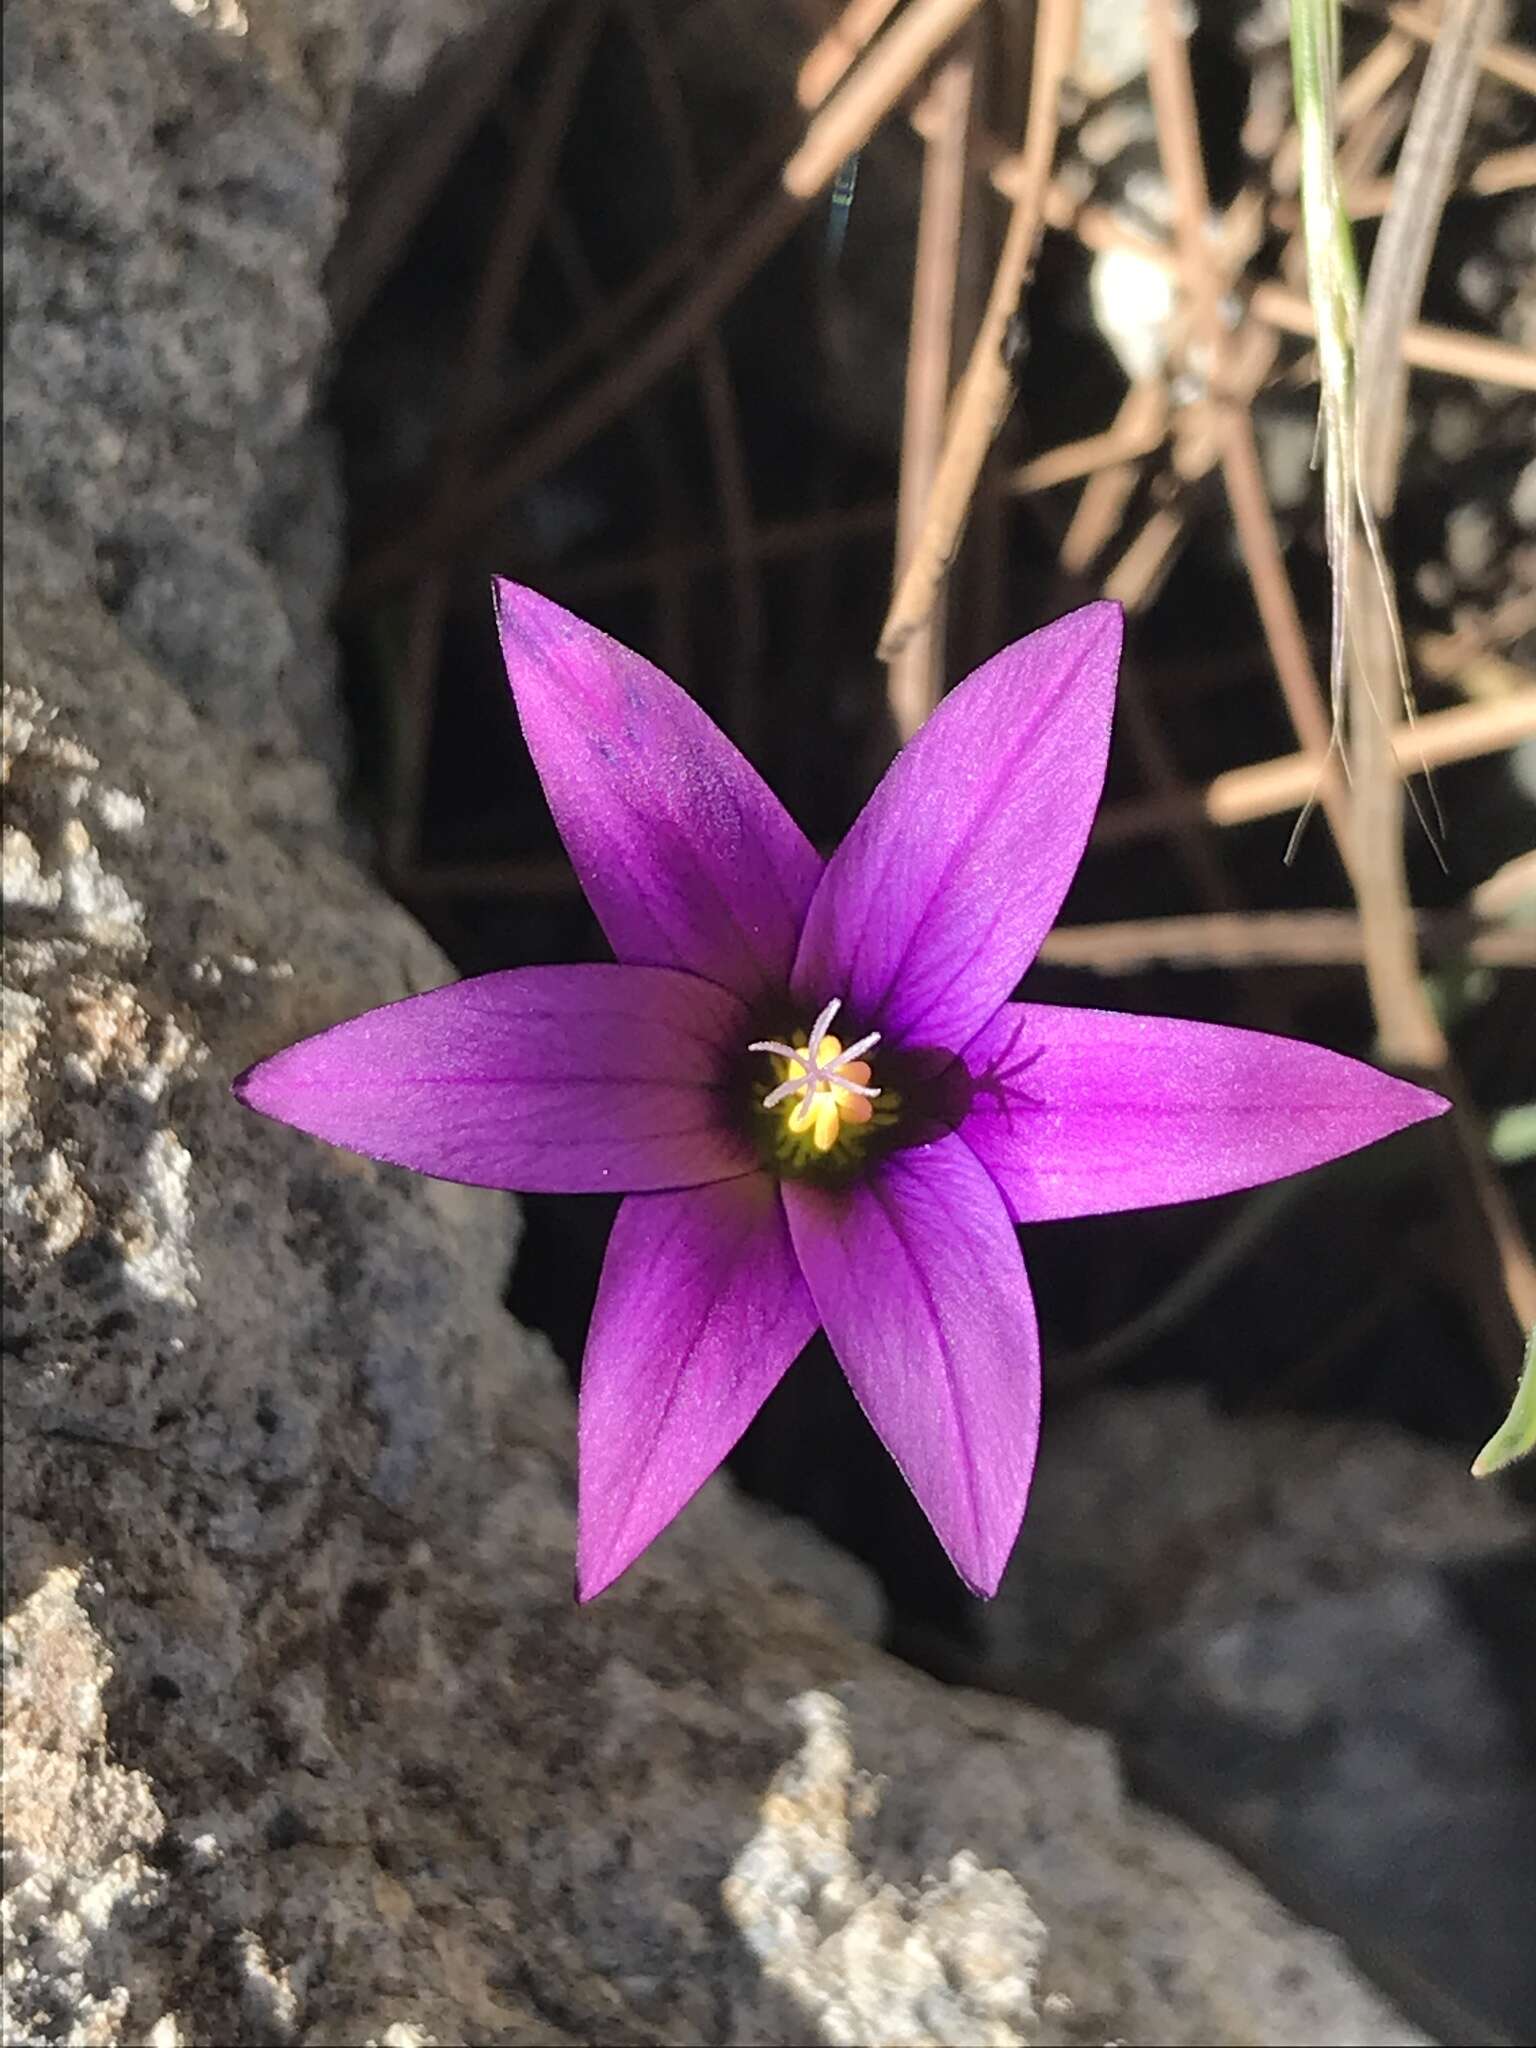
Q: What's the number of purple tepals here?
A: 6